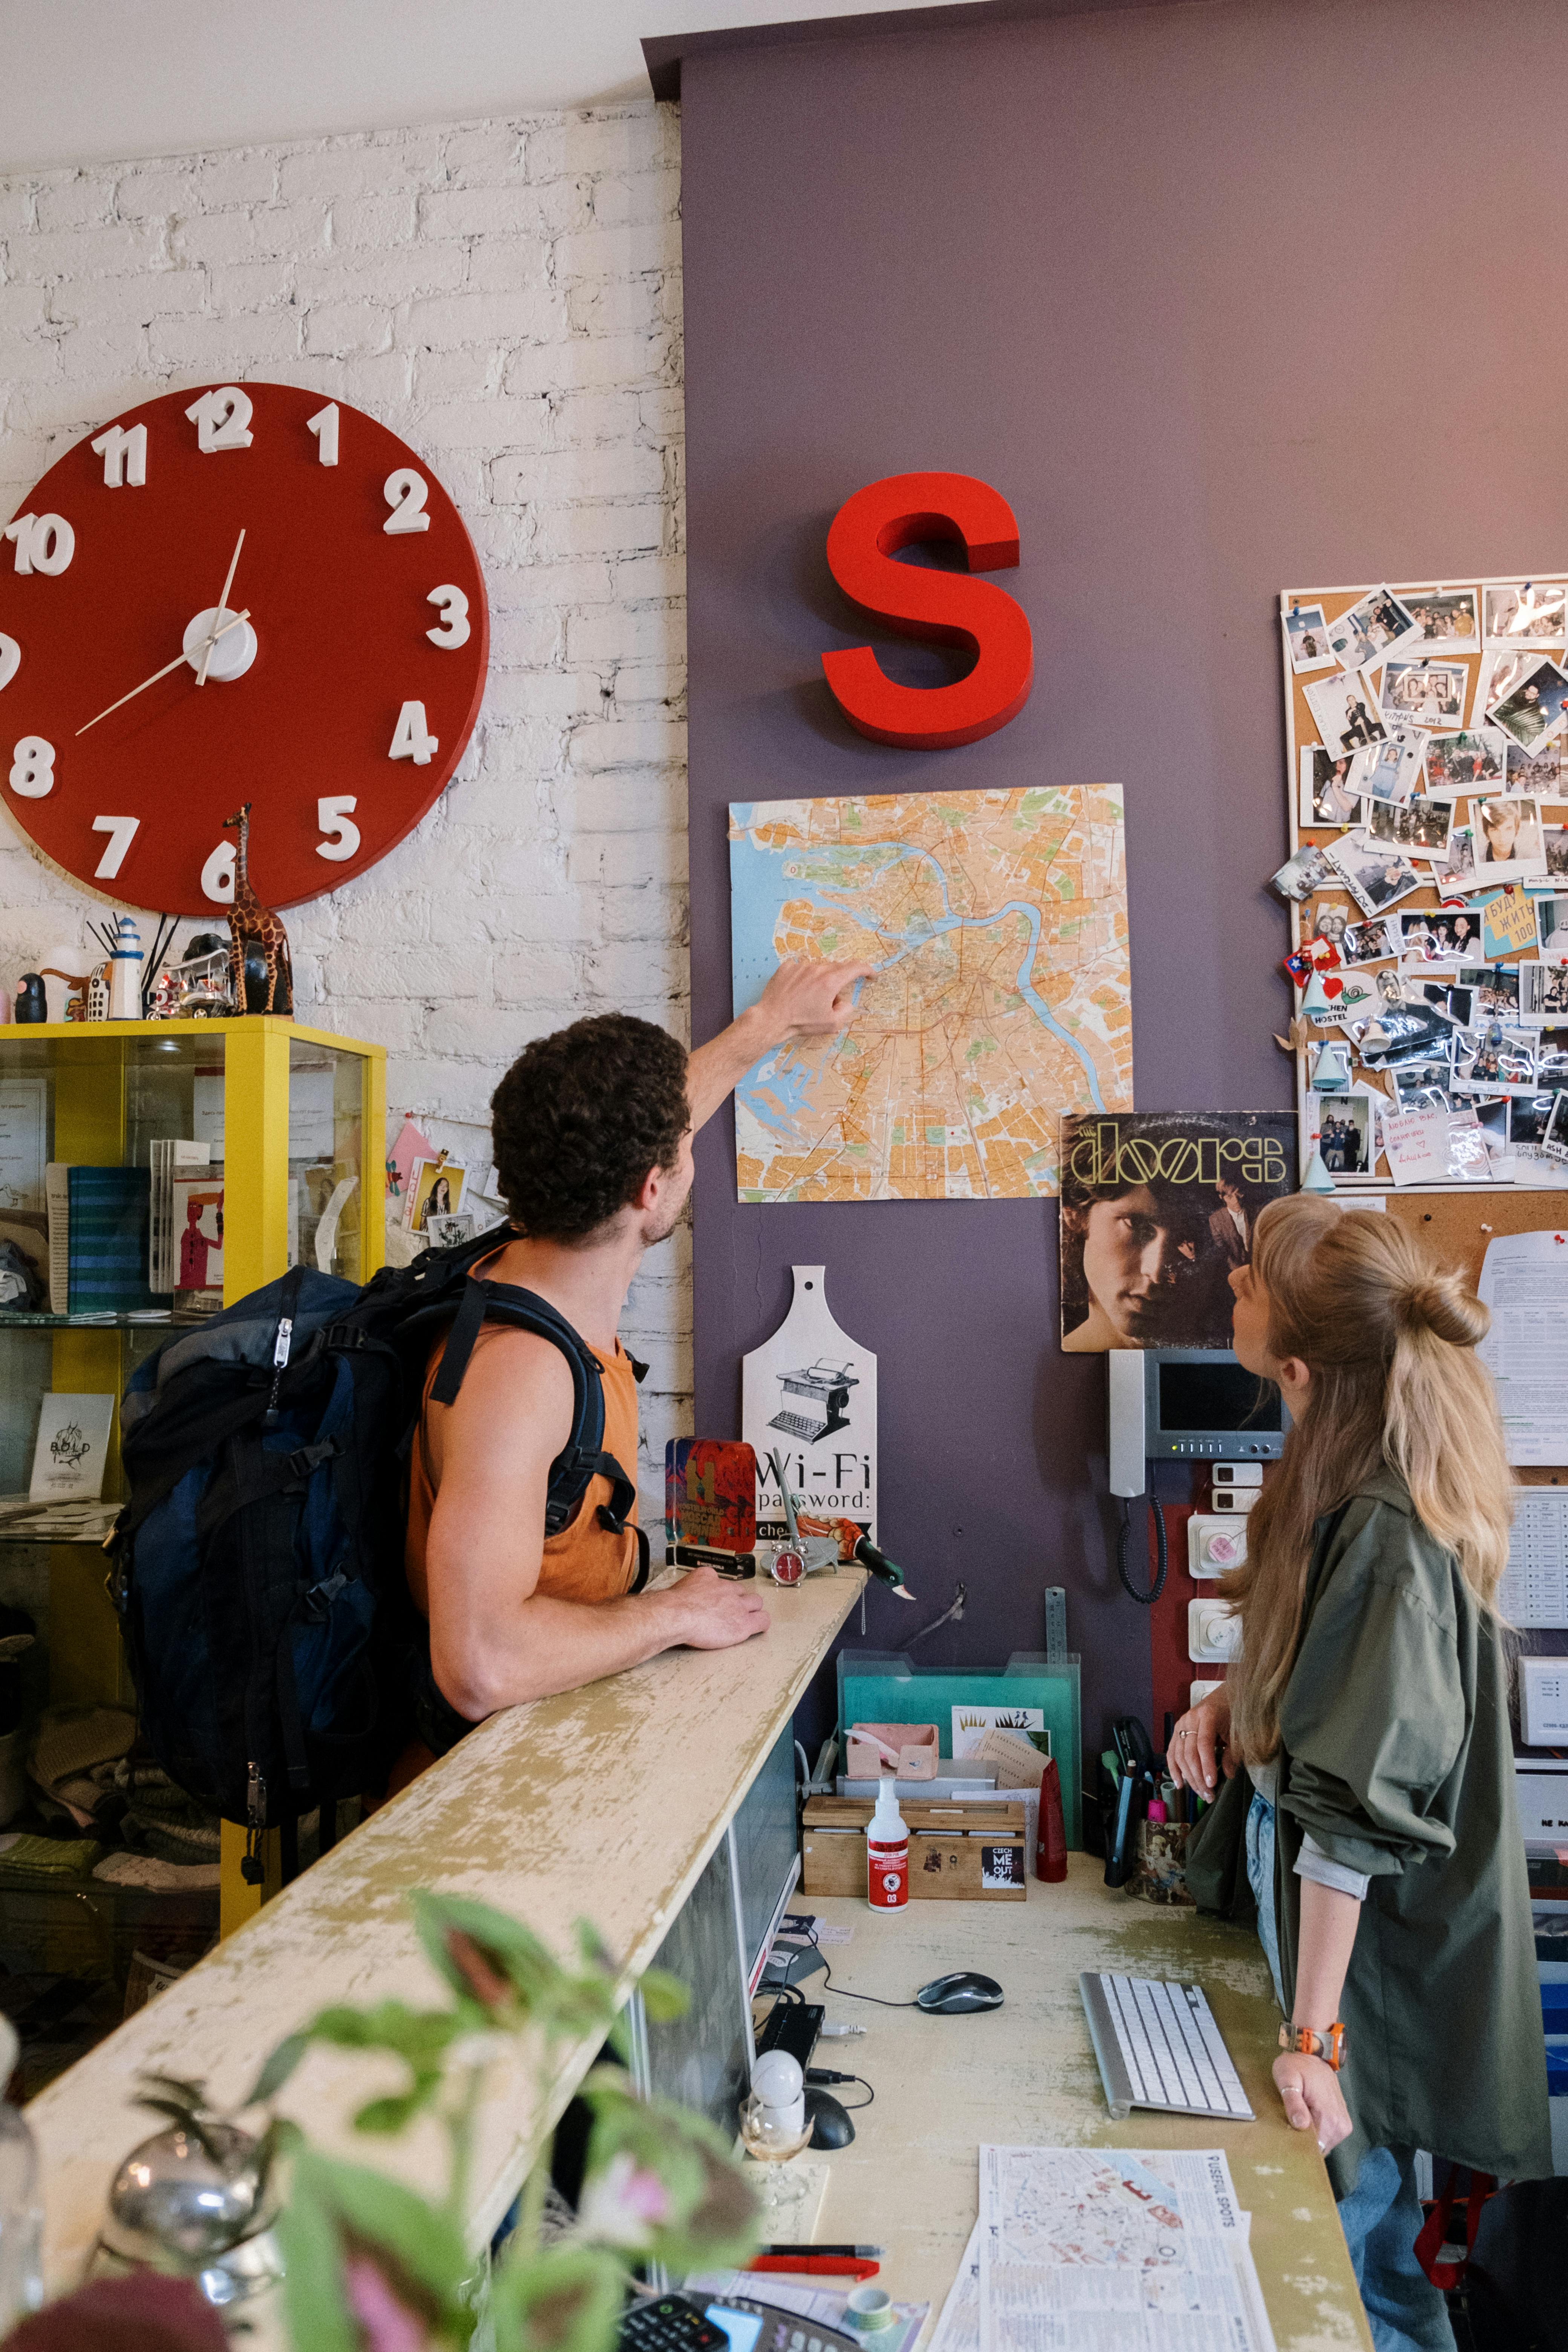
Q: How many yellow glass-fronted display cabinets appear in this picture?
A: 1